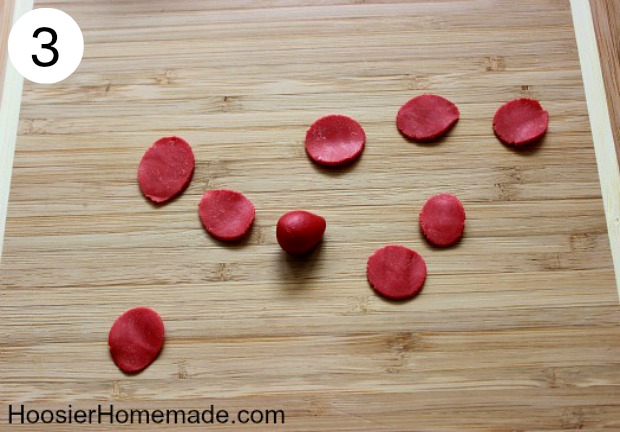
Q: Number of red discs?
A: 8